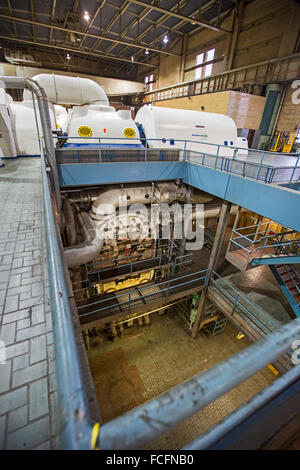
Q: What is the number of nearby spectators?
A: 0